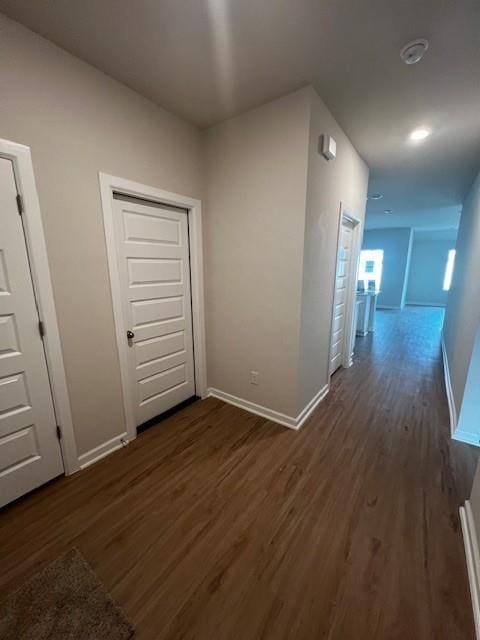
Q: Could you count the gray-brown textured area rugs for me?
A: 1